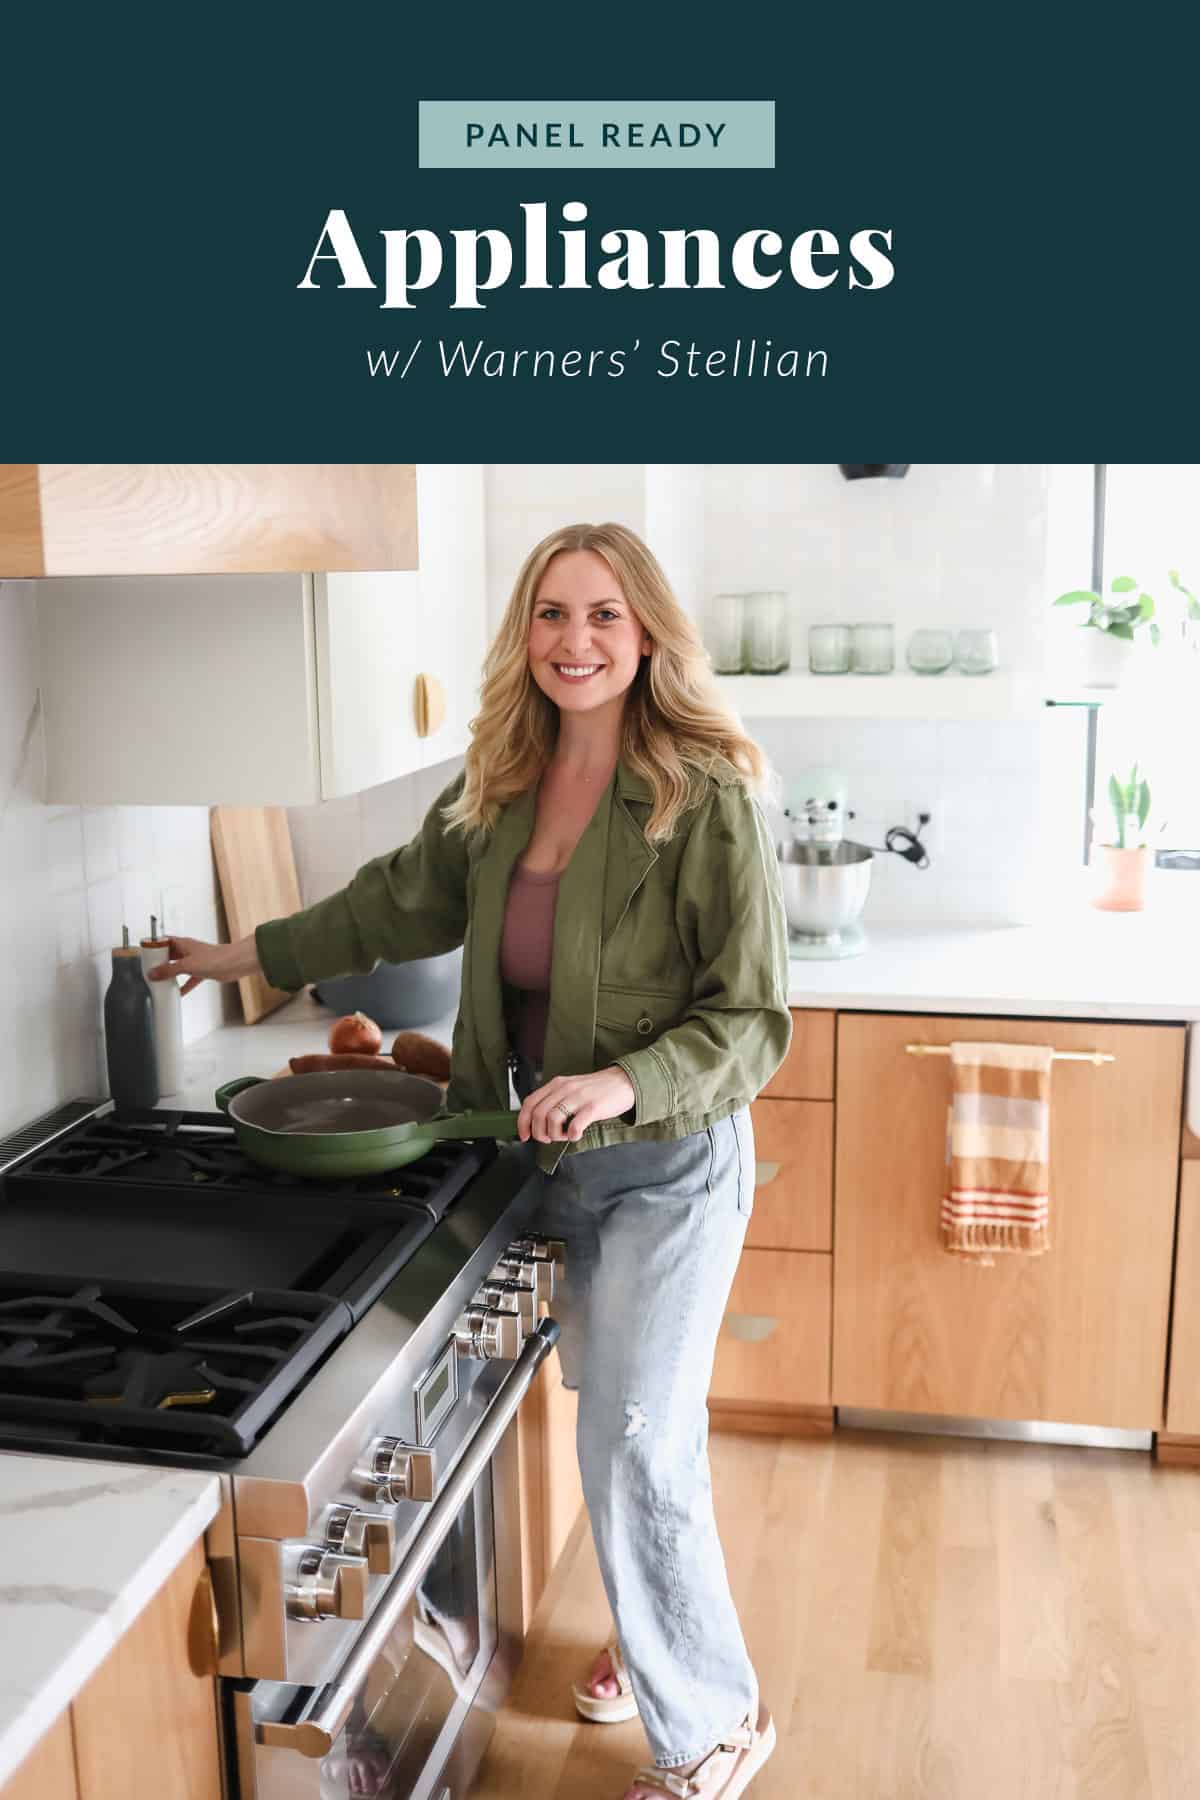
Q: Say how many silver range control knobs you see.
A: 7